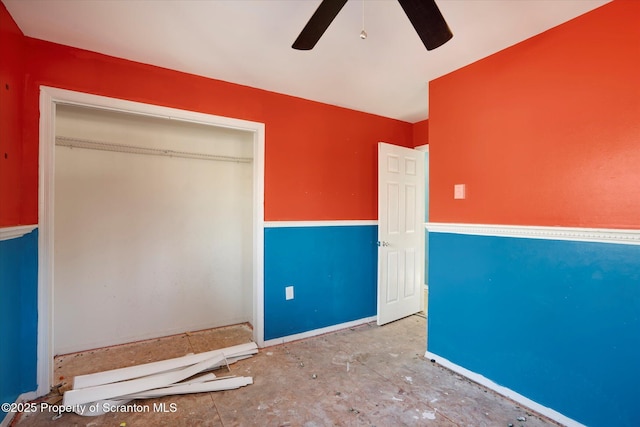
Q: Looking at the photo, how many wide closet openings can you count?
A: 1